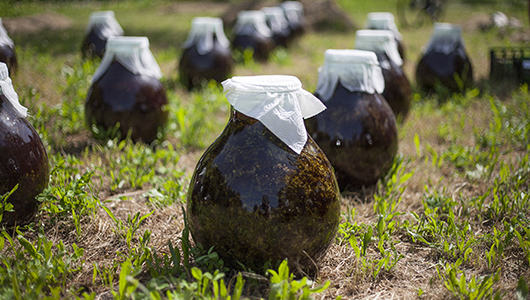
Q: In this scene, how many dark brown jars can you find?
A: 13